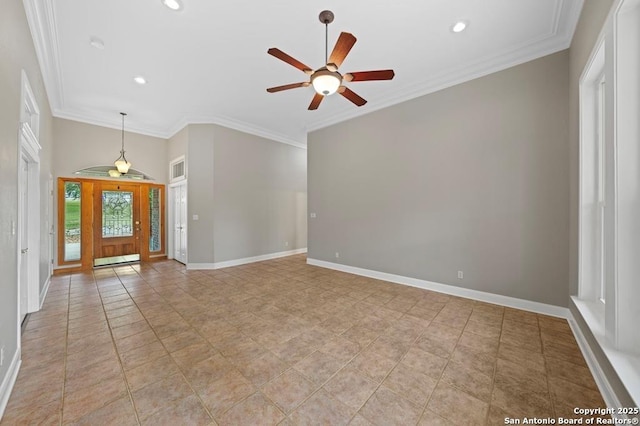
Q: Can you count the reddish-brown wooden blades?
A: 6